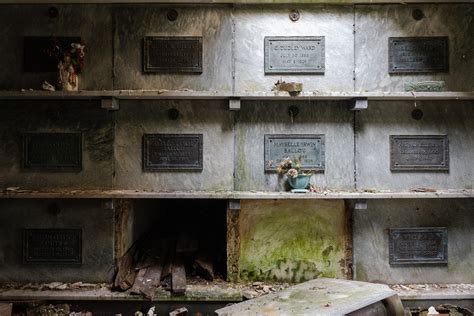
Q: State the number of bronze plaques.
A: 10